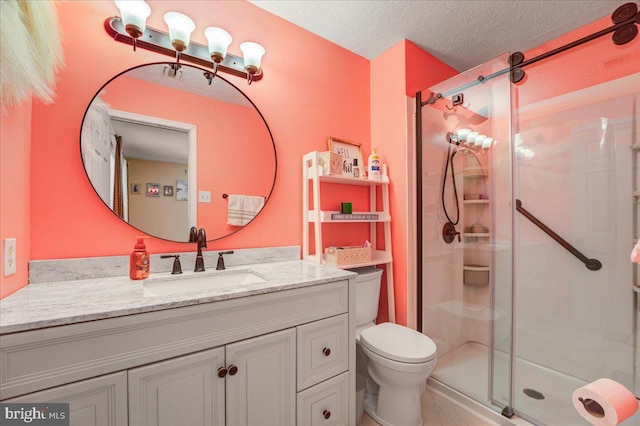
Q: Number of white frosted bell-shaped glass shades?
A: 4